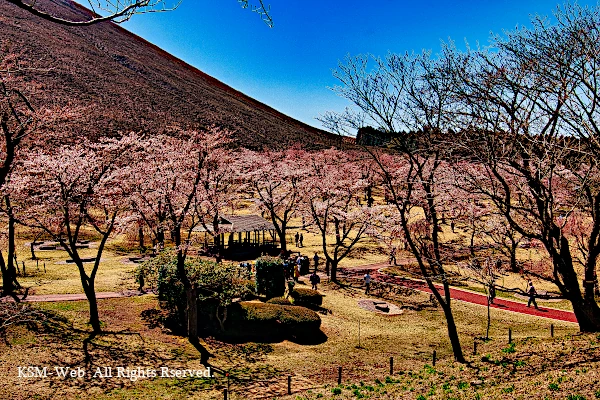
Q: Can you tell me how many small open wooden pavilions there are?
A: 1